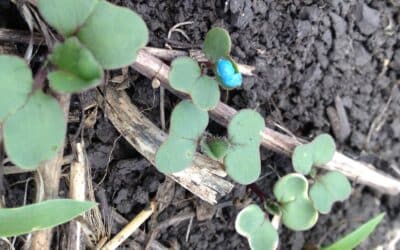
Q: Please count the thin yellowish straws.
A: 1